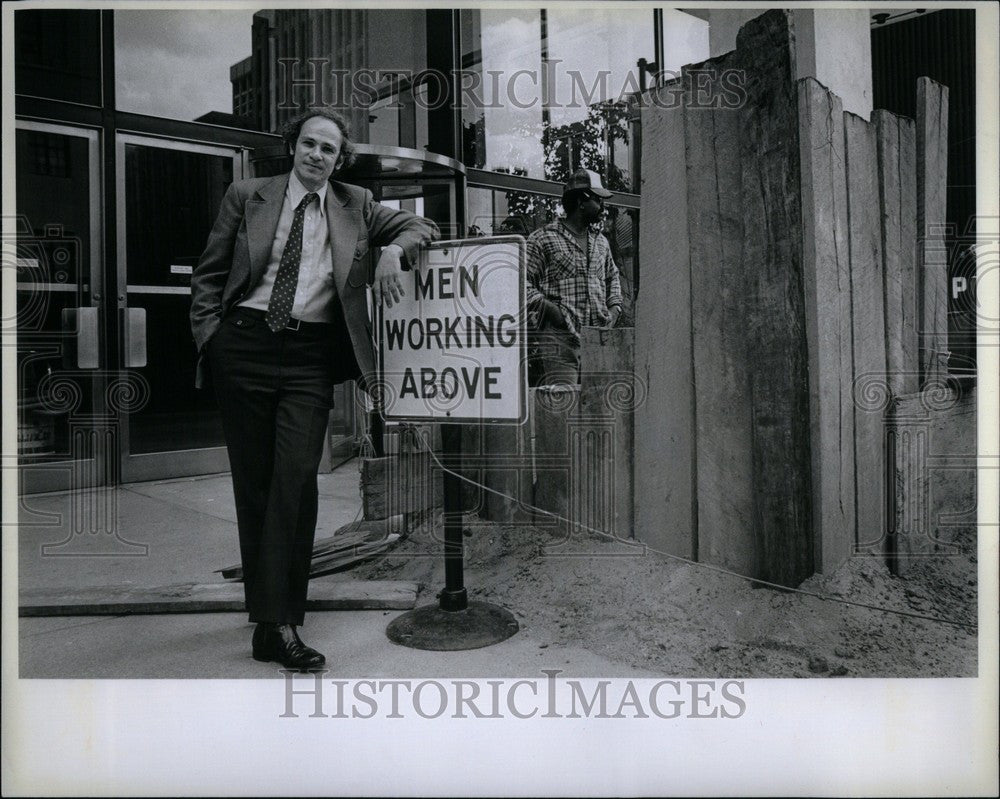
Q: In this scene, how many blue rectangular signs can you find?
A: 0